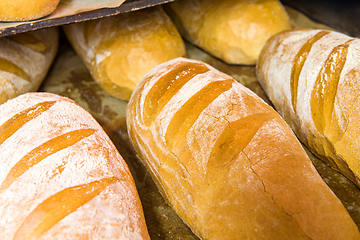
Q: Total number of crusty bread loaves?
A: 7